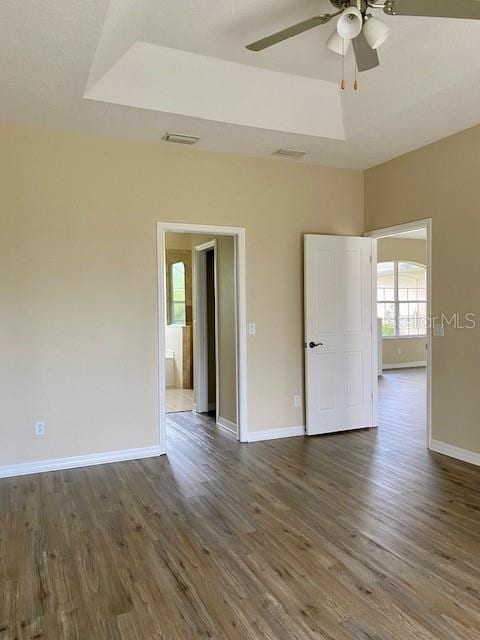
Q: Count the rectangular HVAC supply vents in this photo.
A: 2